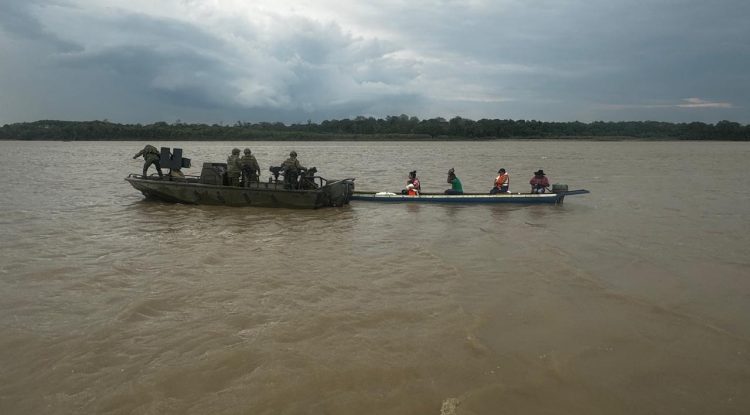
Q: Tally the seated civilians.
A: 4